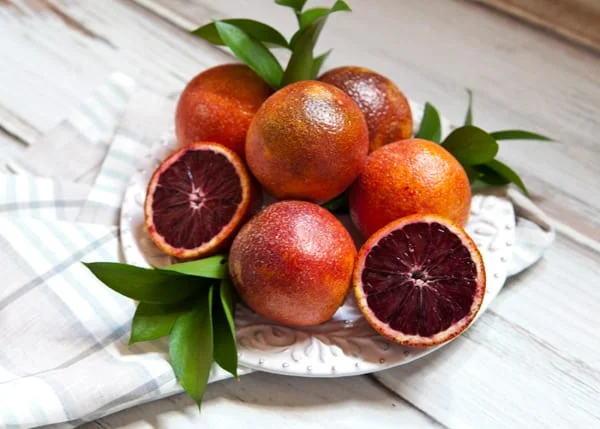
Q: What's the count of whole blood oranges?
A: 5